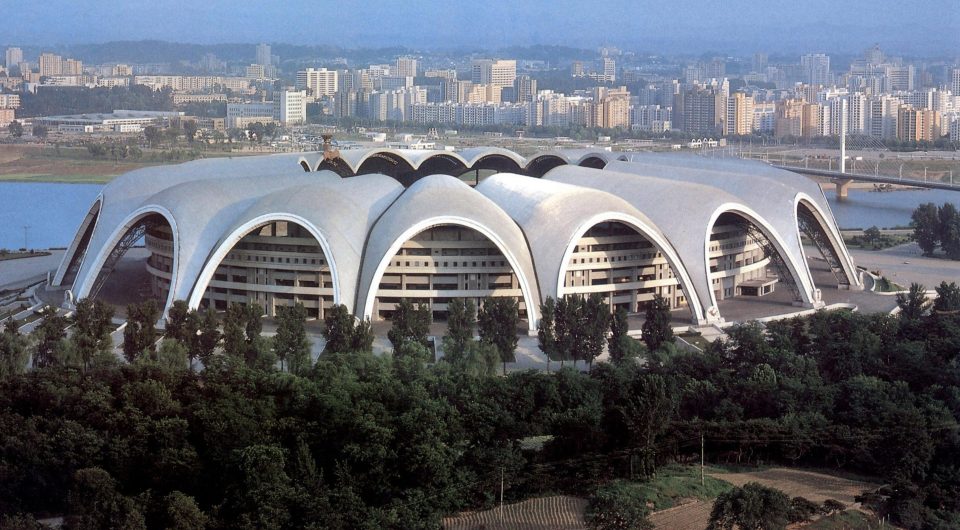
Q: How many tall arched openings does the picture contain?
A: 7